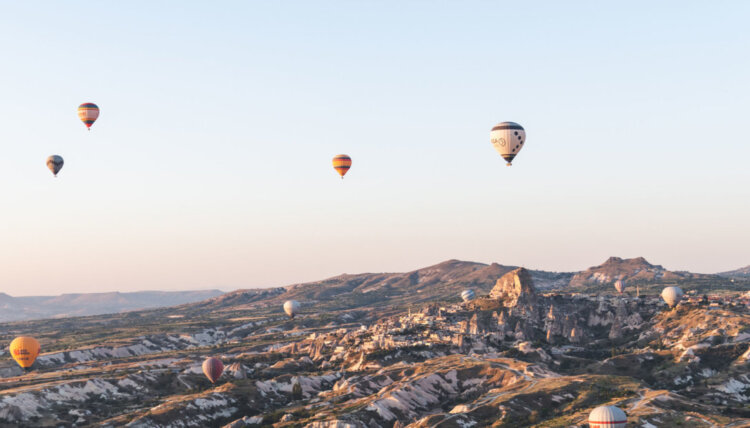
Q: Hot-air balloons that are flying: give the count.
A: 11